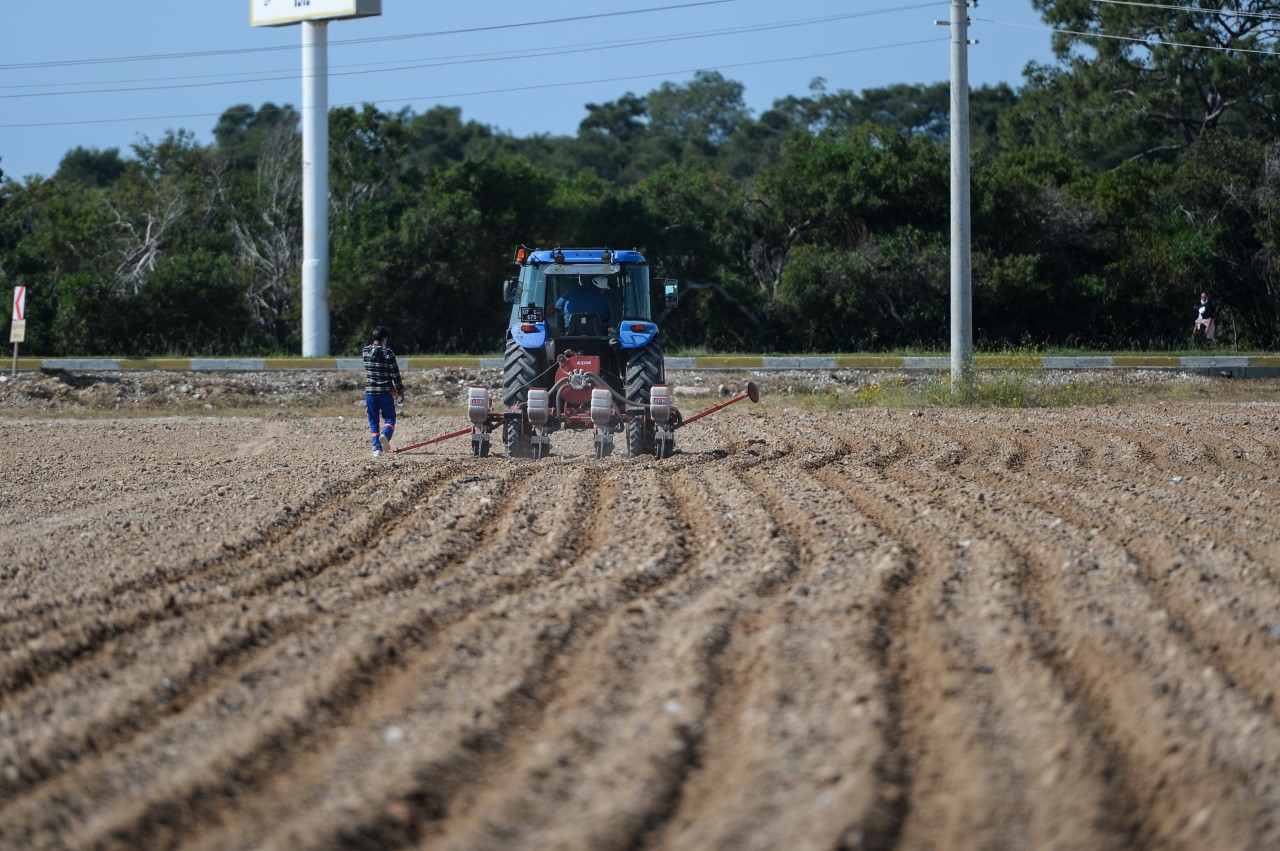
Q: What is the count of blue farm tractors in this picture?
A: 1